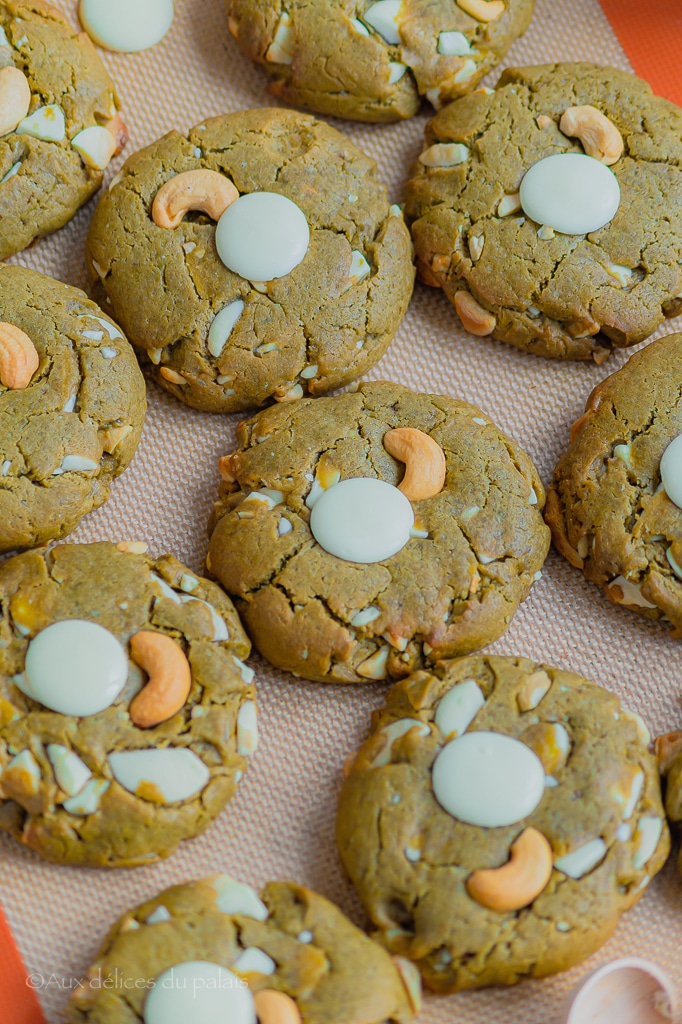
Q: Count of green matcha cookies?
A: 11